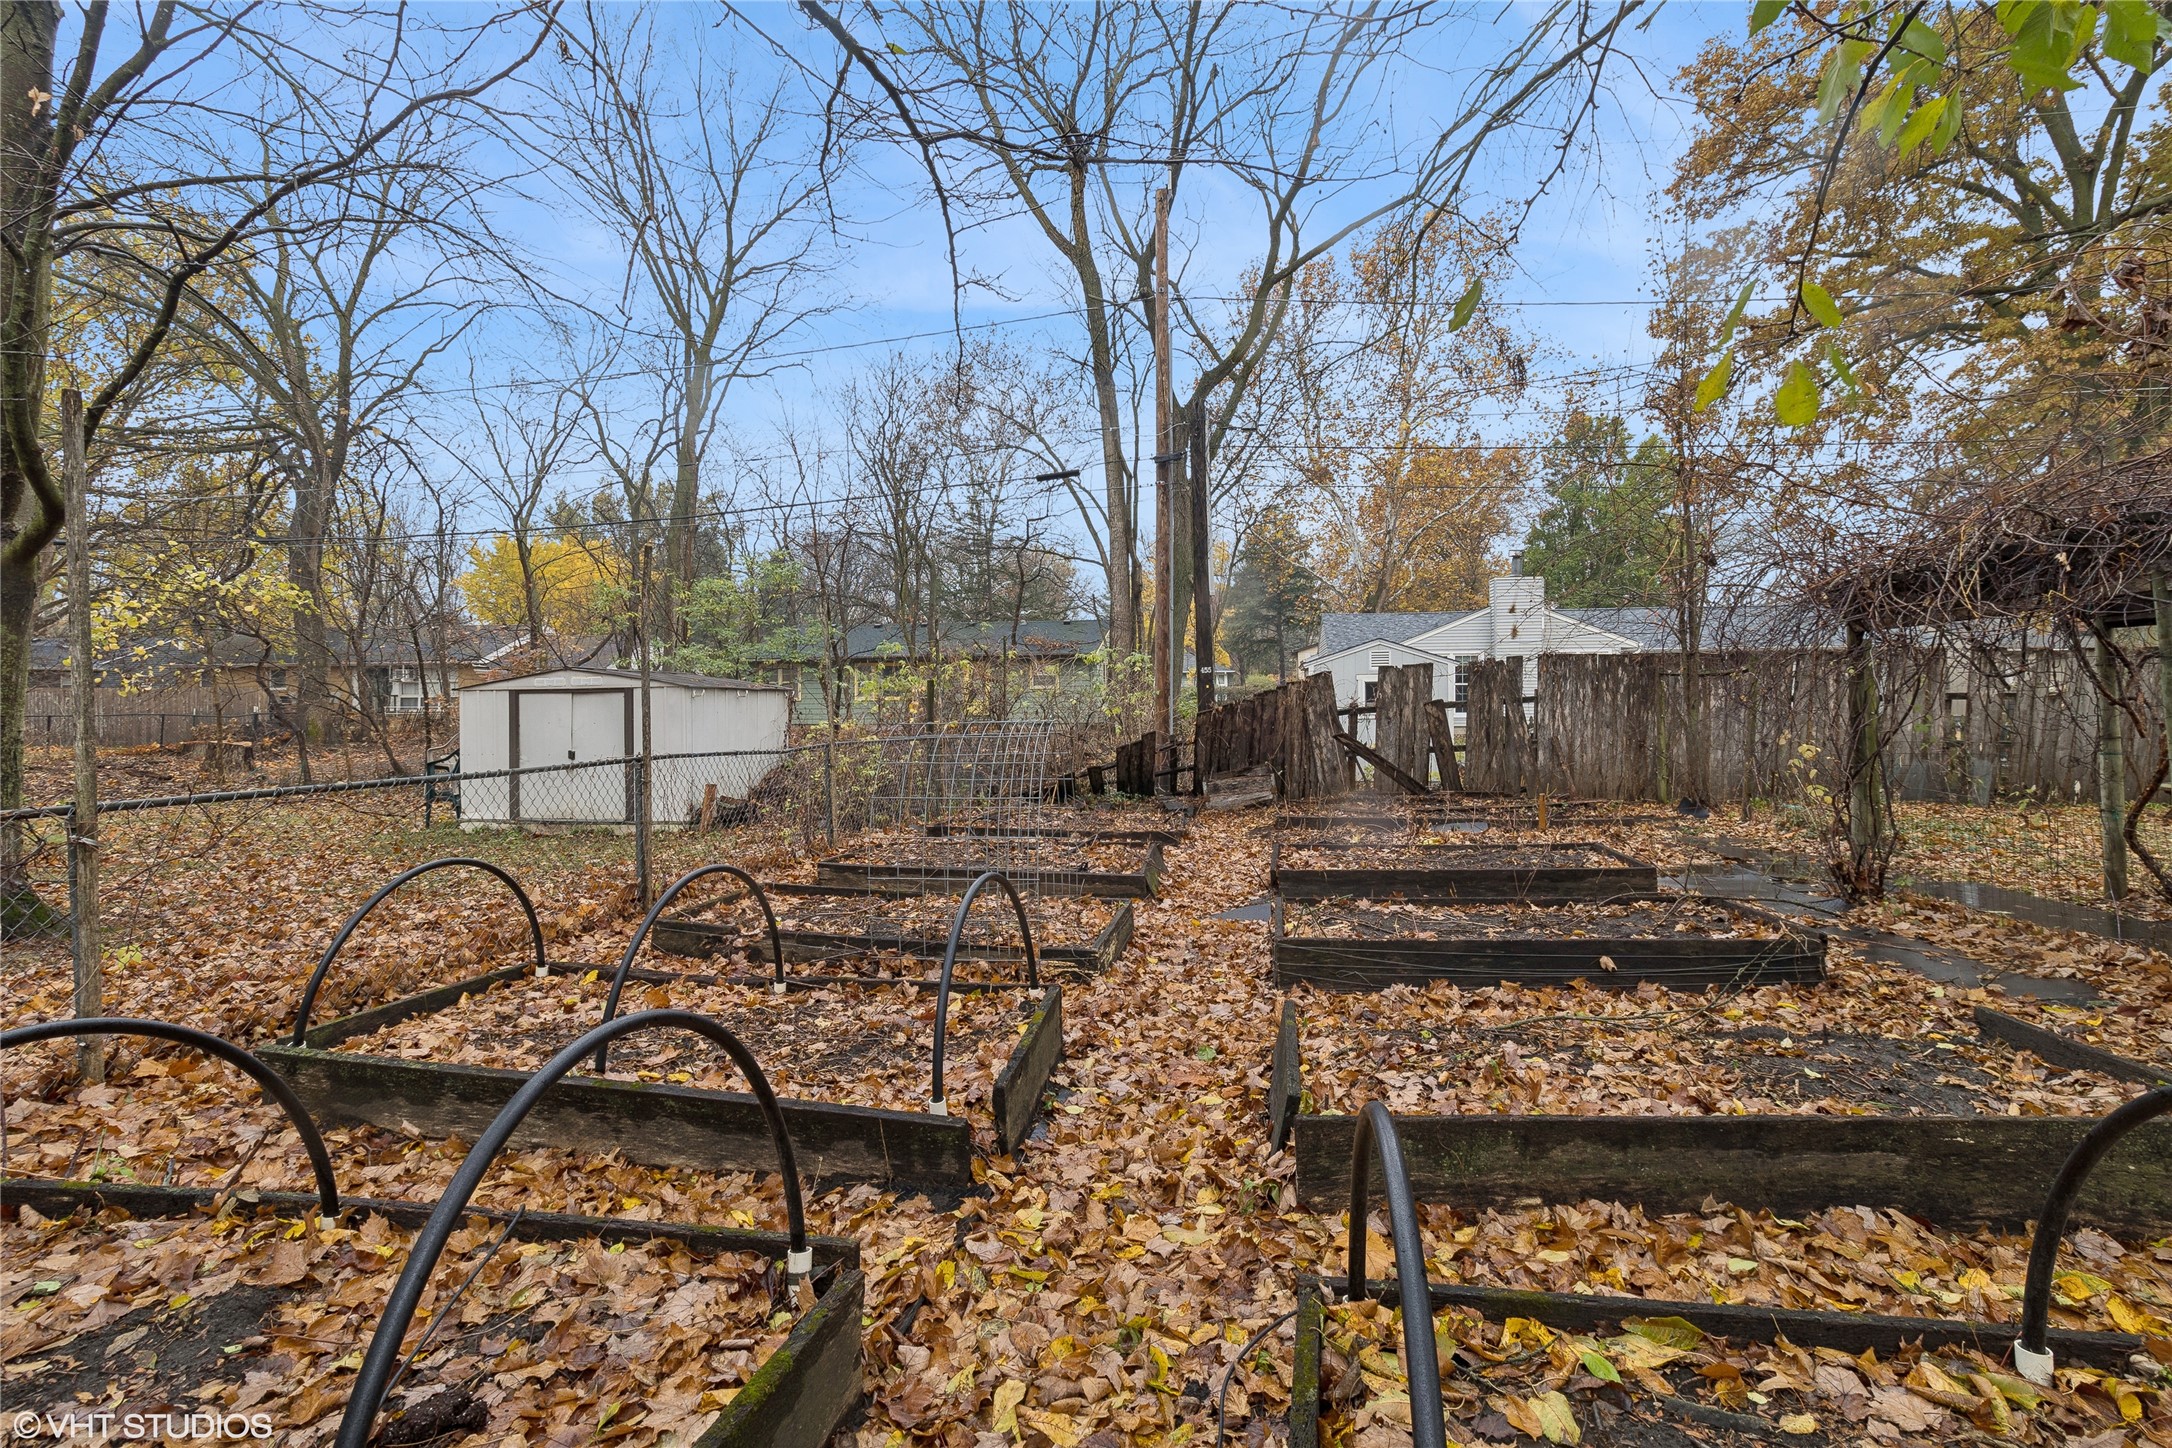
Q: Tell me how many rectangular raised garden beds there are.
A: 10